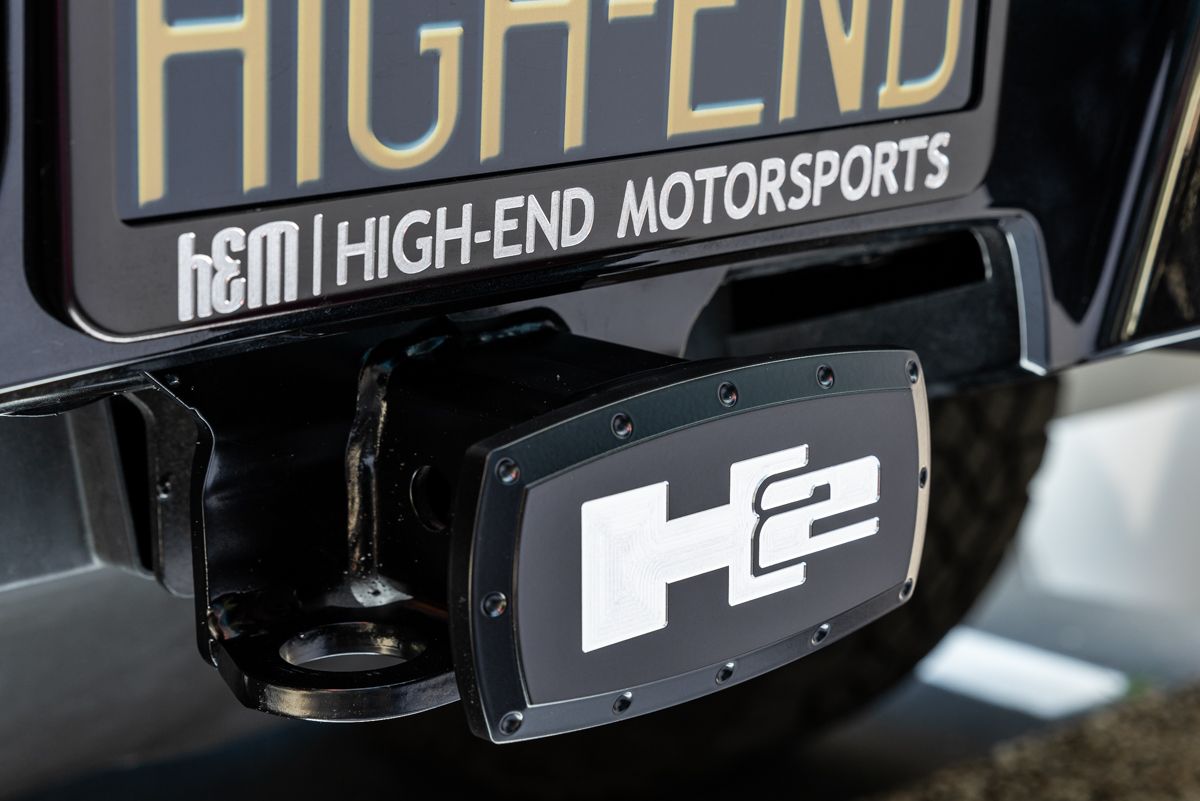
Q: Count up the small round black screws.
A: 12